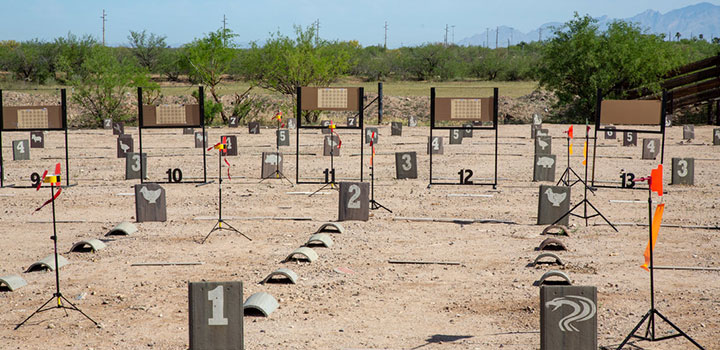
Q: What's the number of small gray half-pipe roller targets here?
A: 13